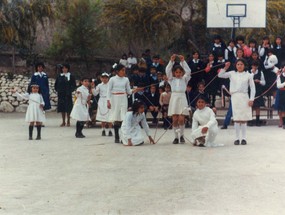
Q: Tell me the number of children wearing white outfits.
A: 8